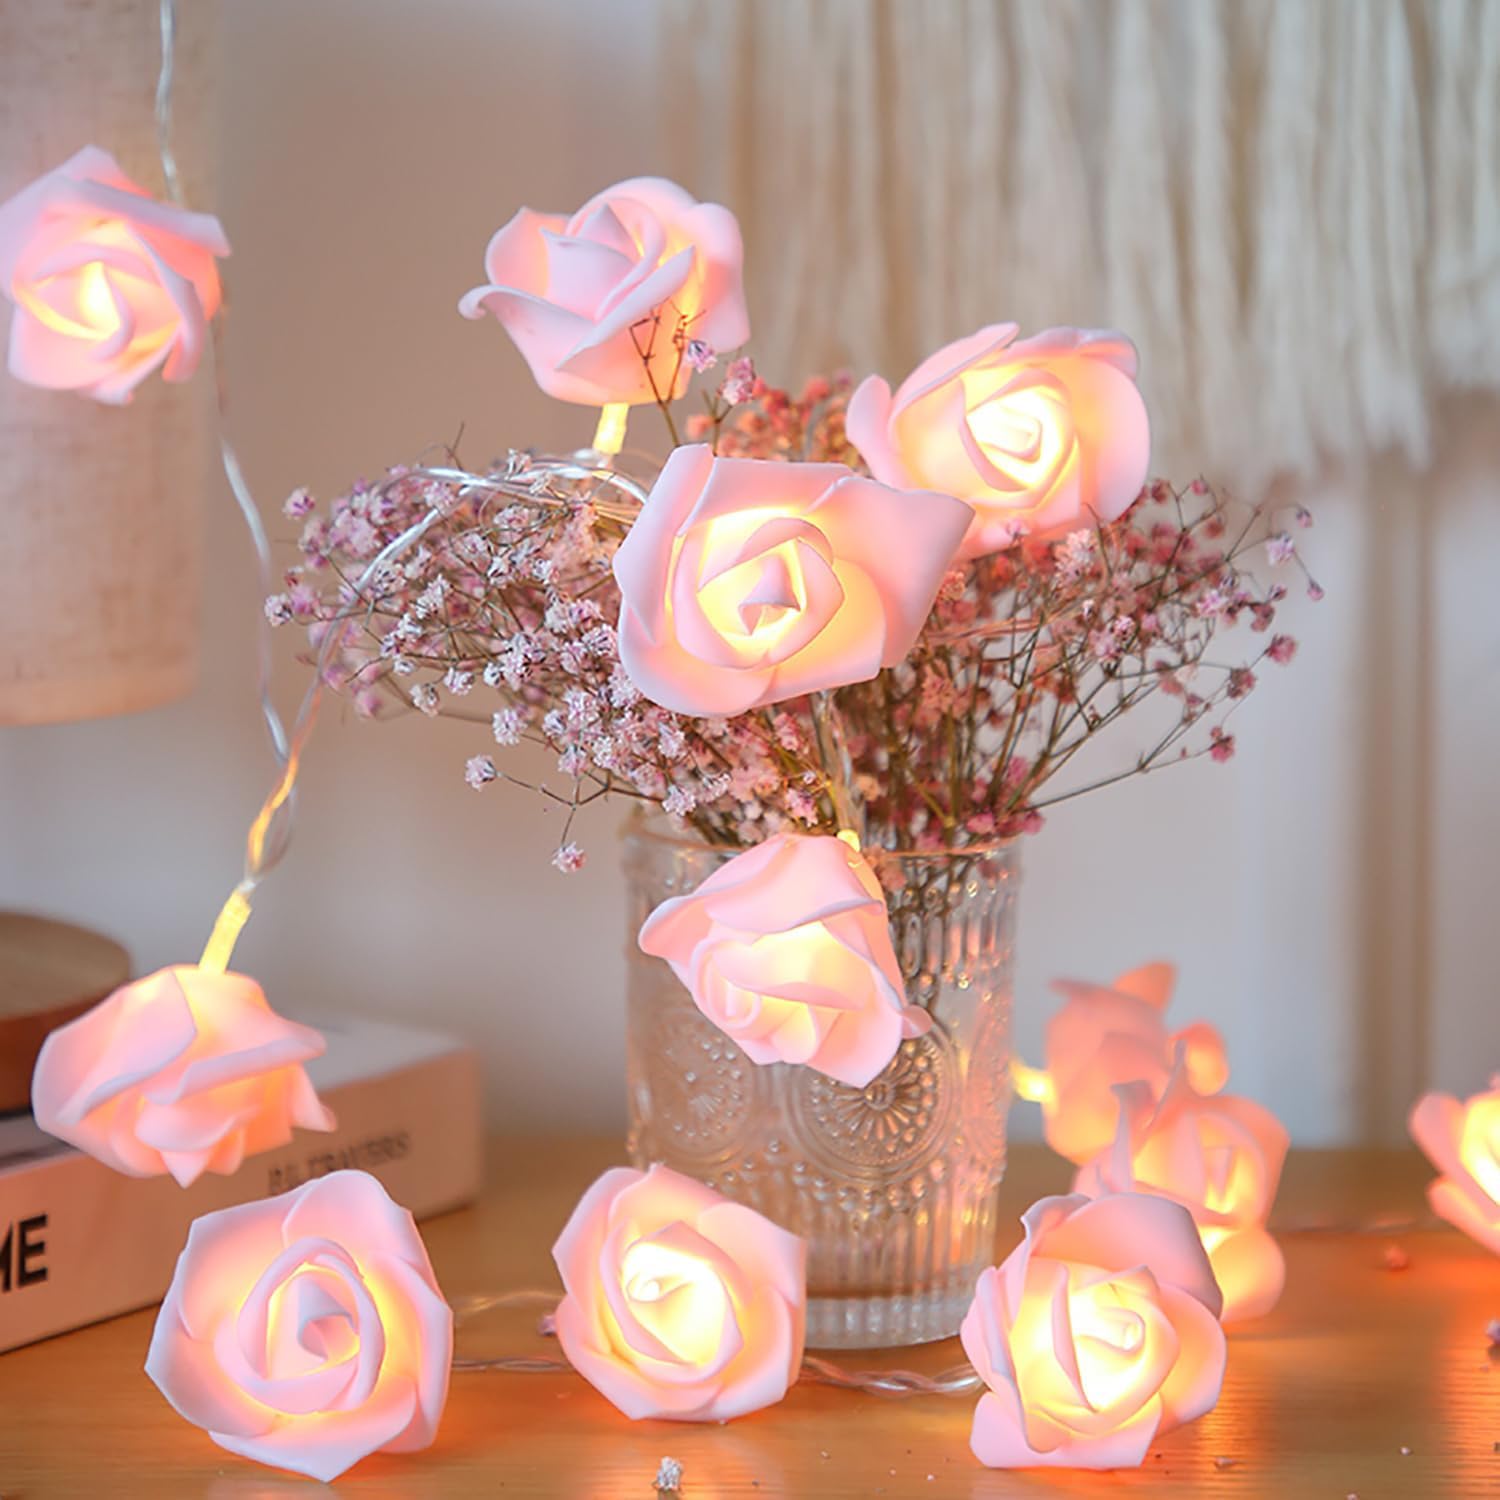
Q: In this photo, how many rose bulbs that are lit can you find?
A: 12